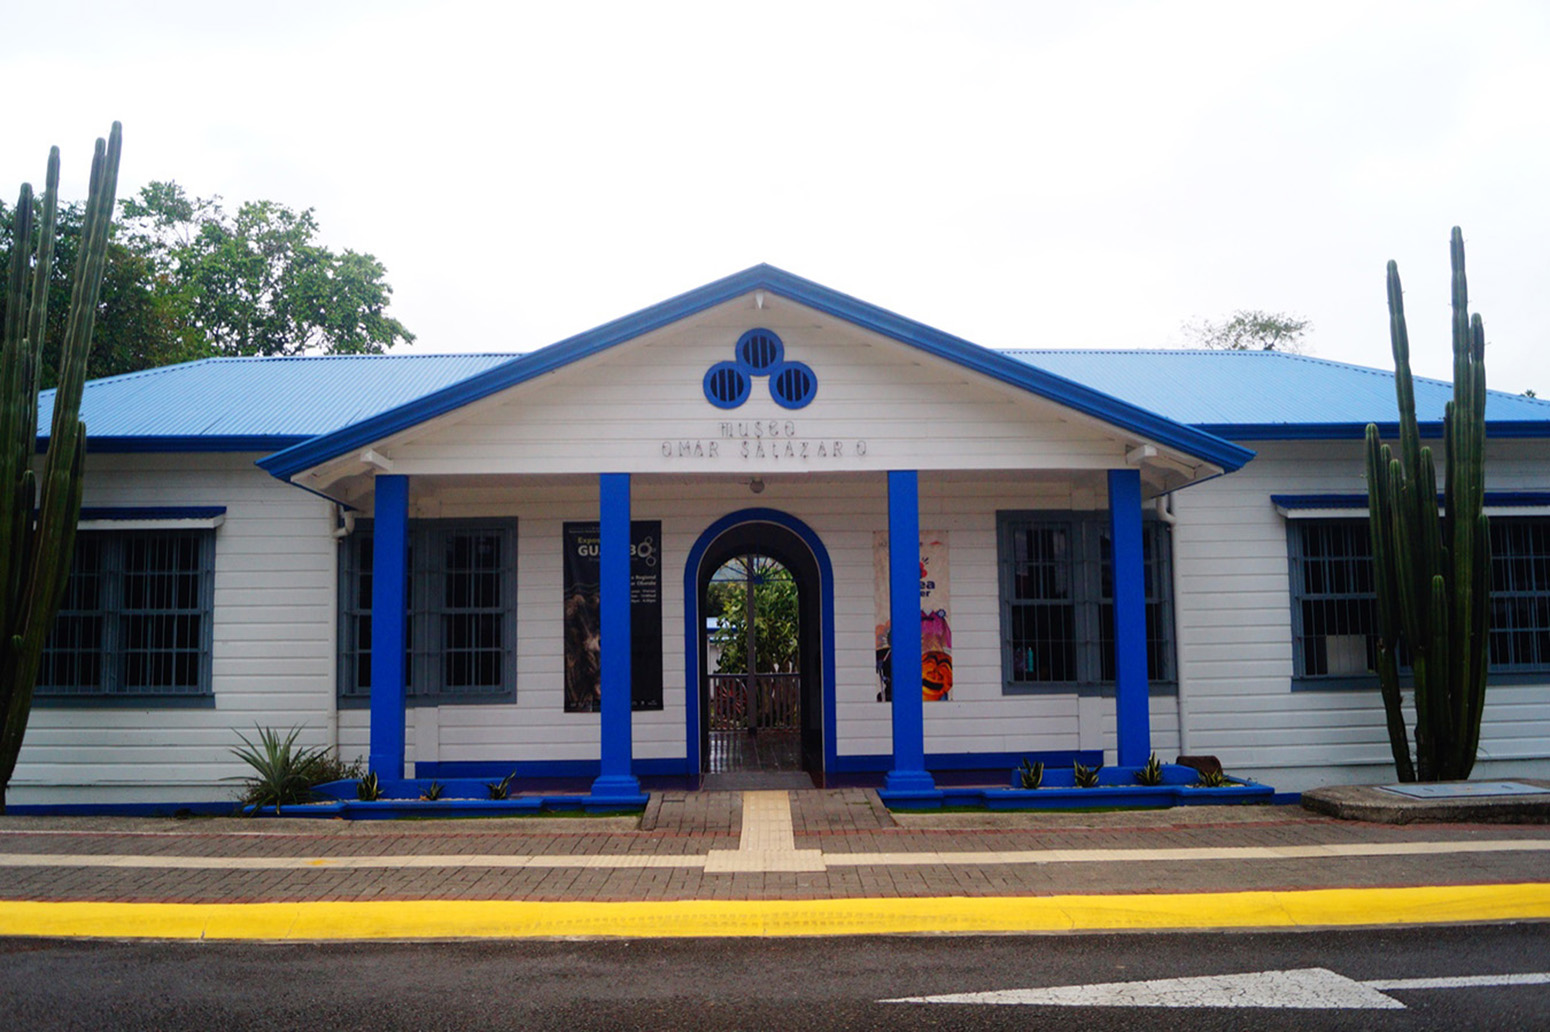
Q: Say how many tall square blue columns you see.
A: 4